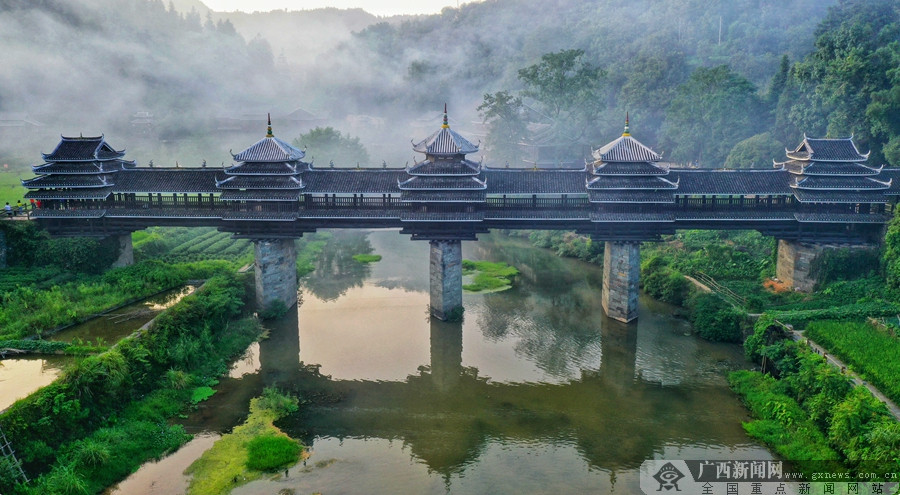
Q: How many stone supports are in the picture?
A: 5